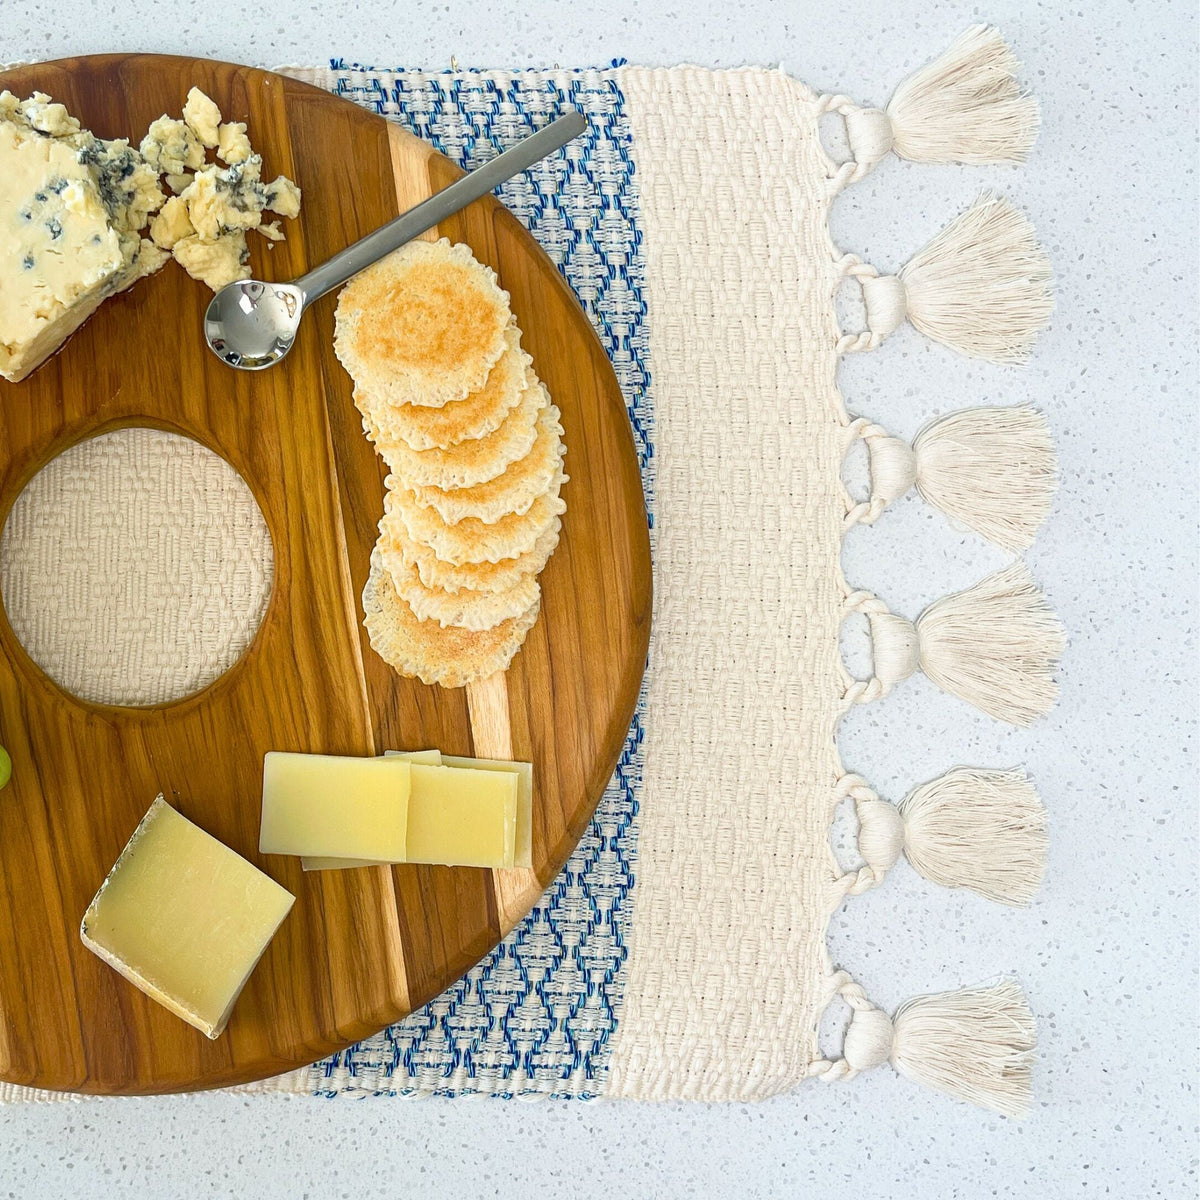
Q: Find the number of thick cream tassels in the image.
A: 6